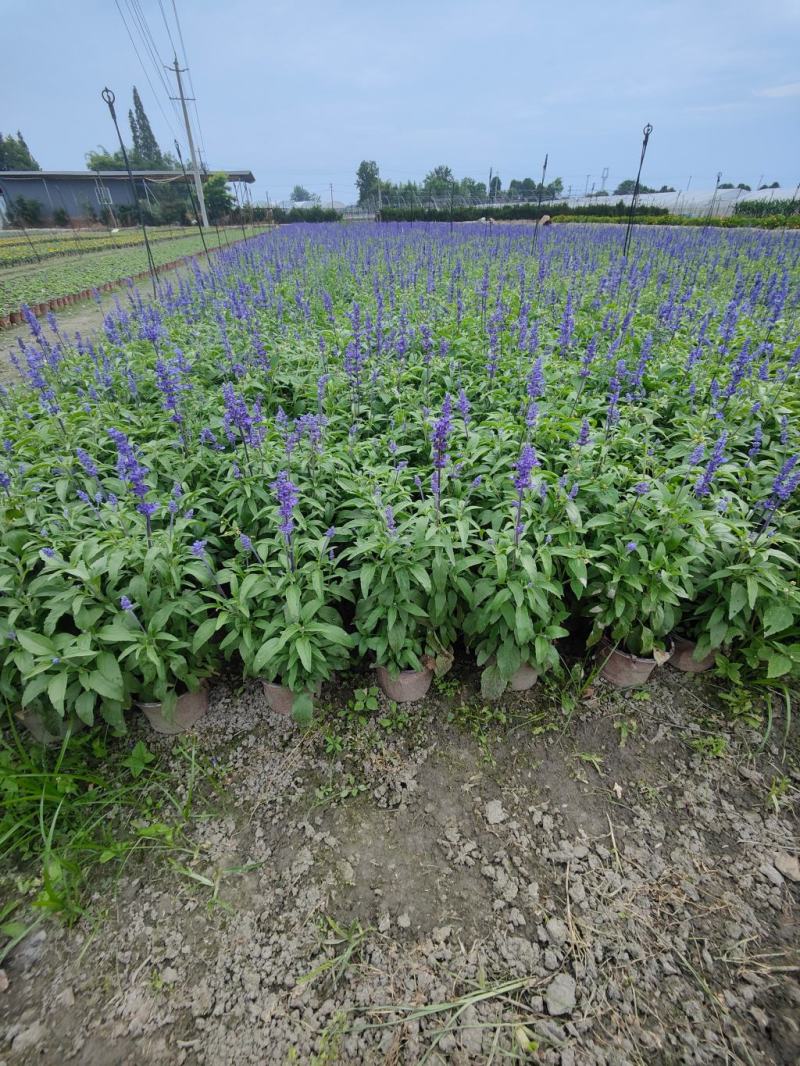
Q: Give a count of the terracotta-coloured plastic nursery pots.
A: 7